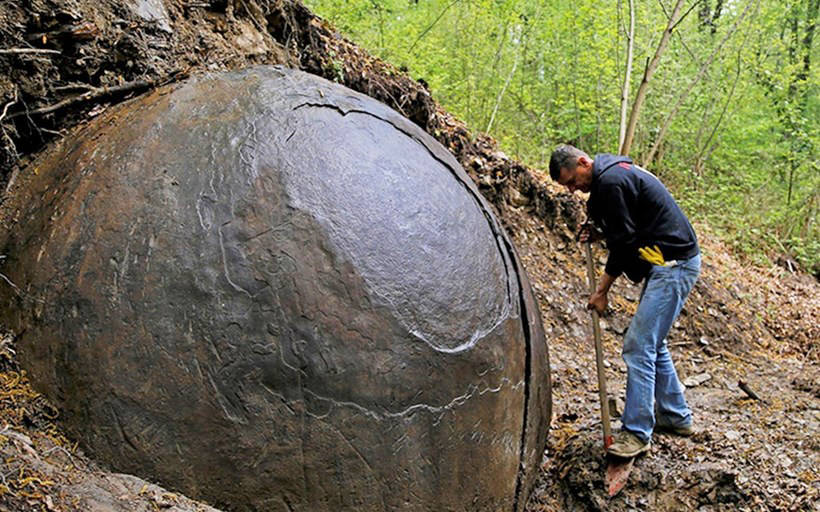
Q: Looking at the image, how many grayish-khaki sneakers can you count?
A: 2